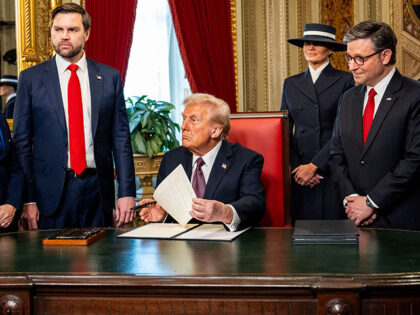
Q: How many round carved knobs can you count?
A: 2